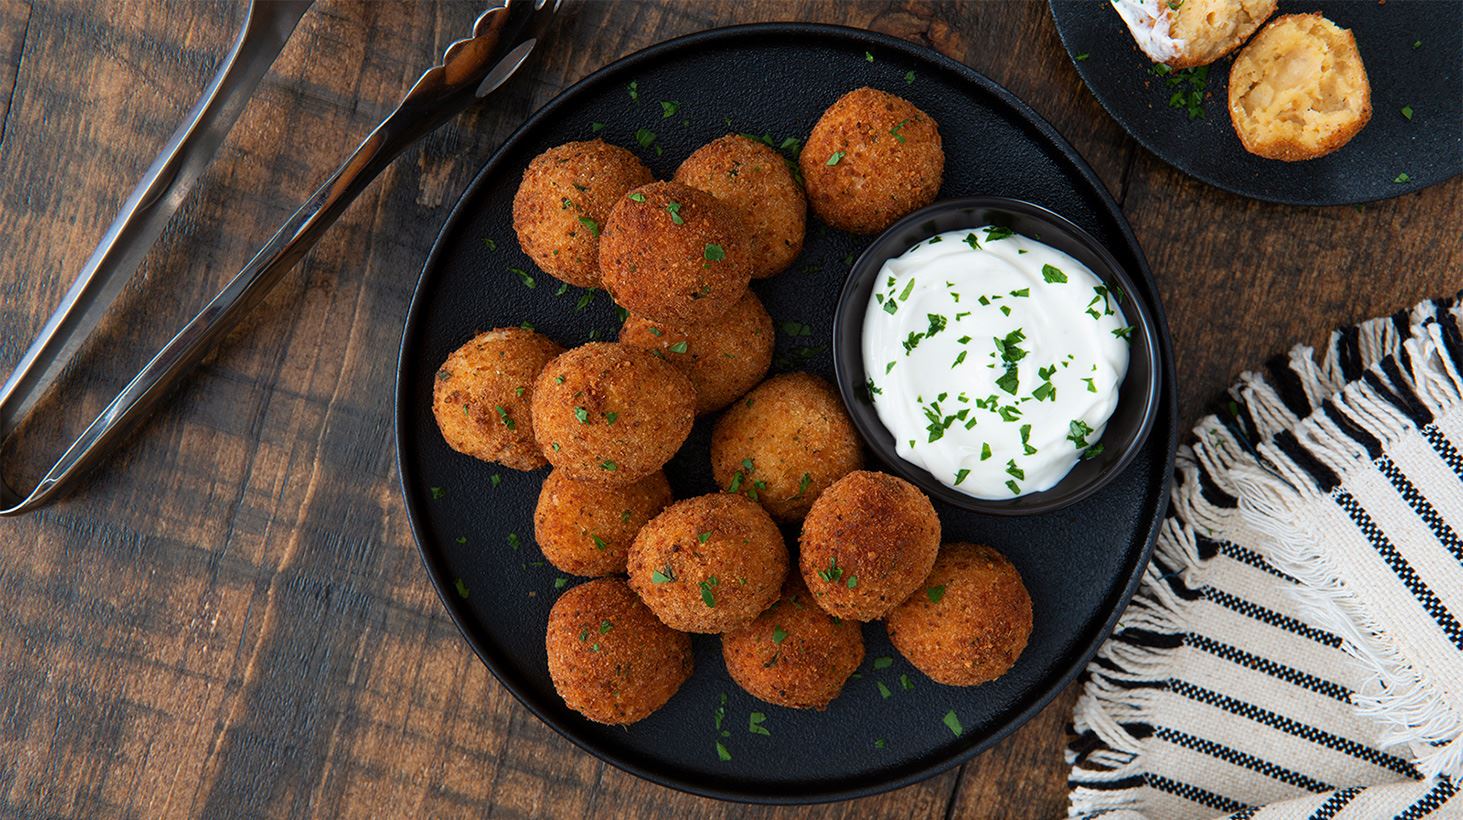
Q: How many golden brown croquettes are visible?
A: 14